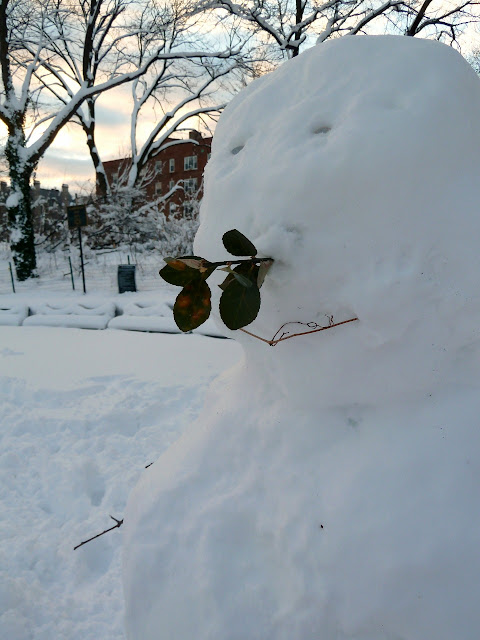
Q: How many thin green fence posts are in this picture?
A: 3